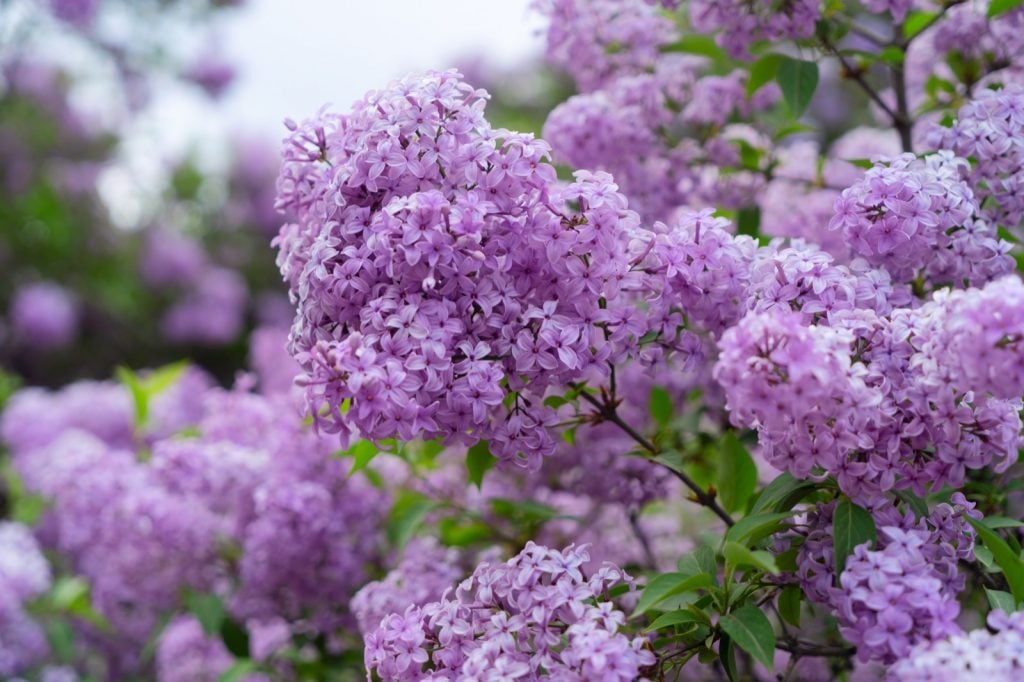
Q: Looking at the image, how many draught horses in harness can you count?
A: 0